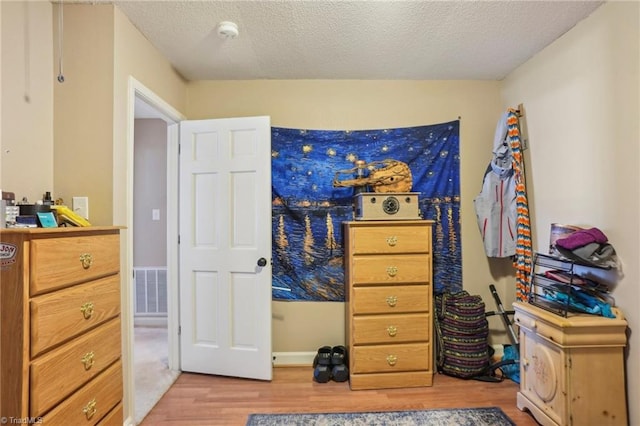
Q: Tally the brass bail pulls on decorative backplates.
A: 9